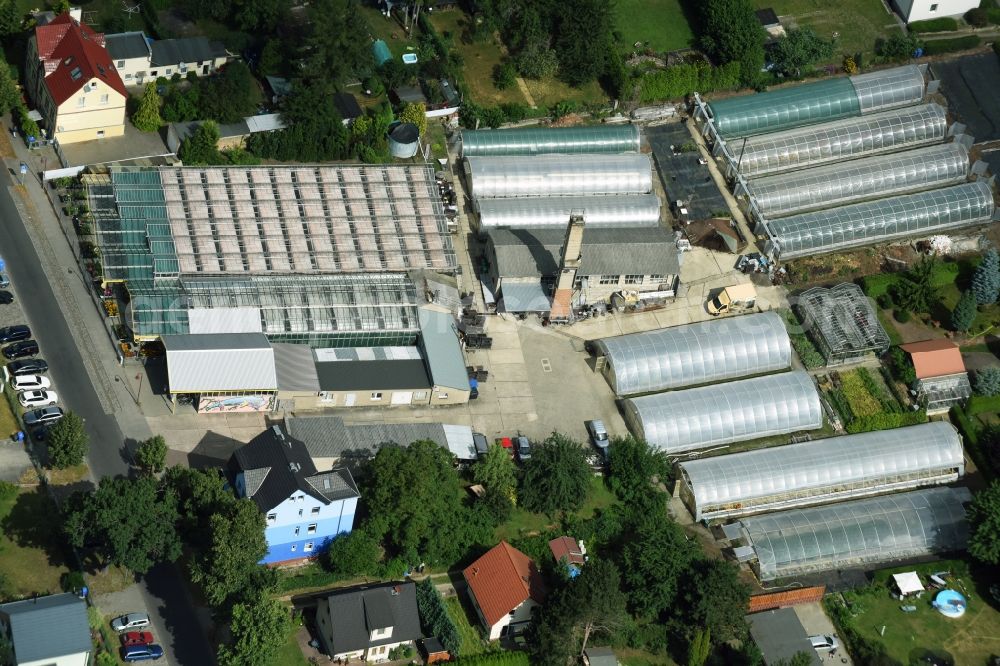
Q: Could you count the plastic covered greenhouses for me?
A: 11